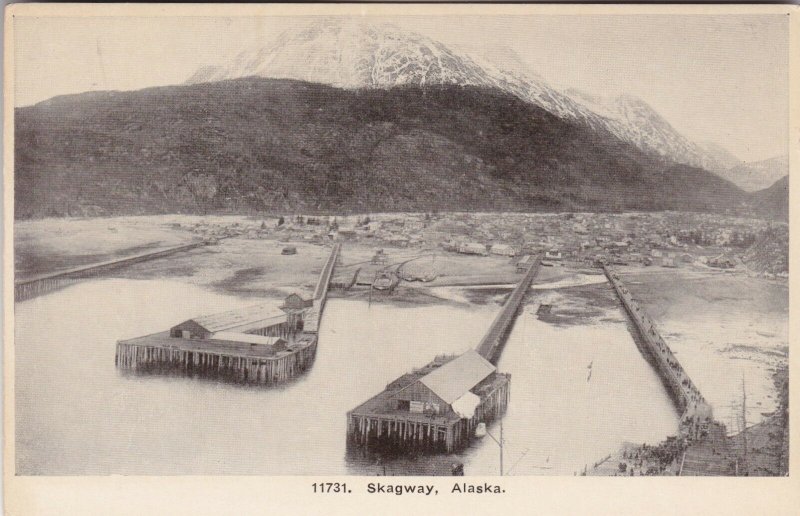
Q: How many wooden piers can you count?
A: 4